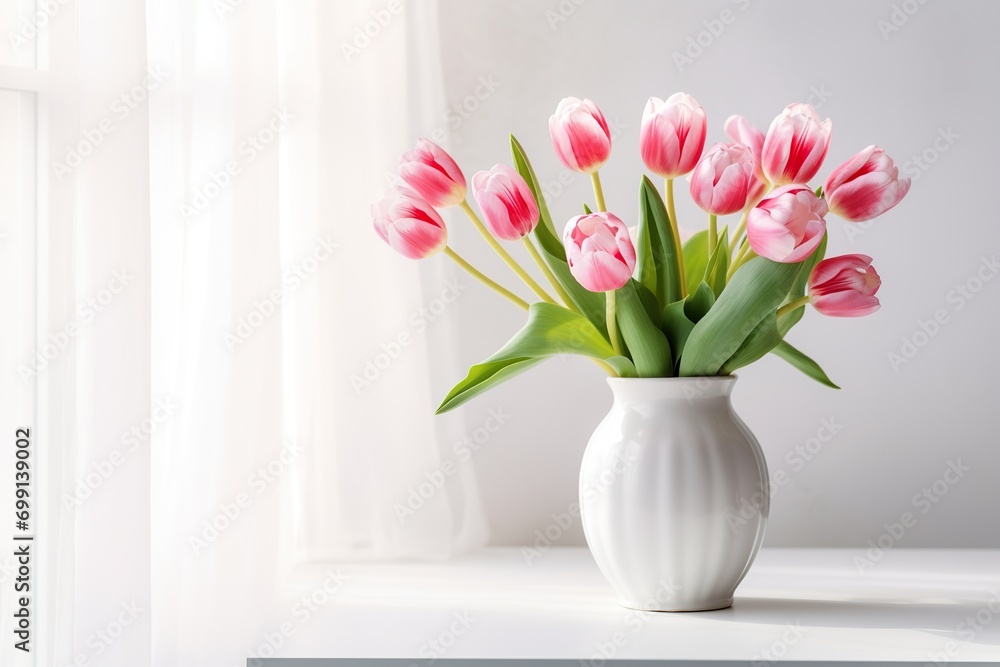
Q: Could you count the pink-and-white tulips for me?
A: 12